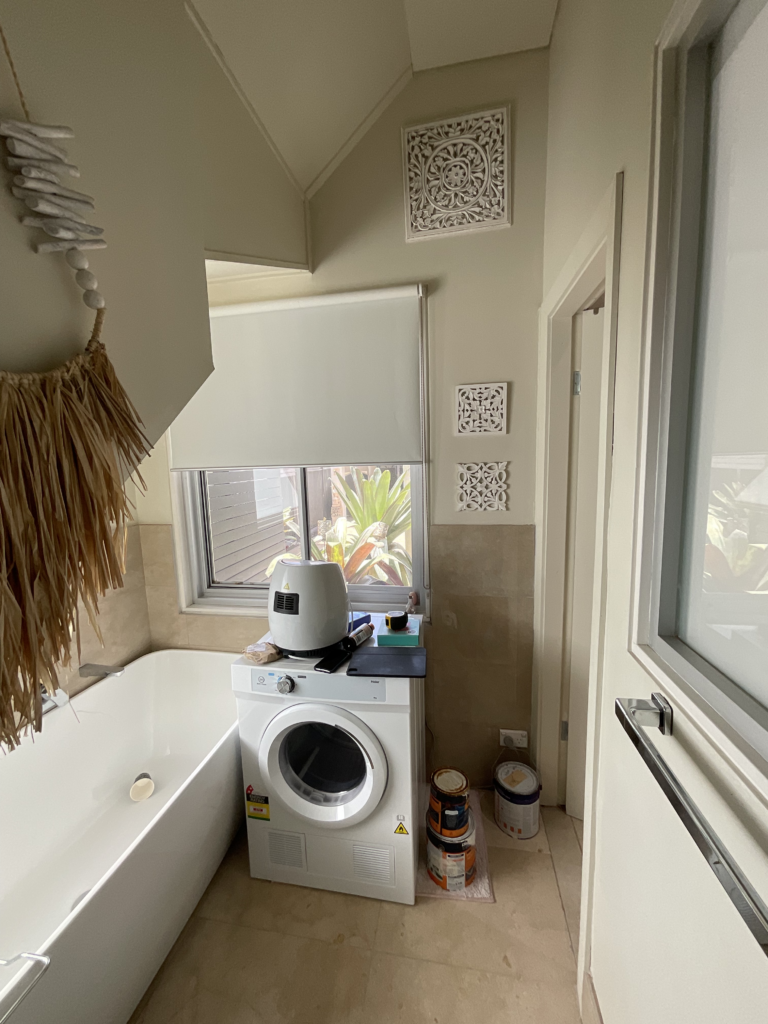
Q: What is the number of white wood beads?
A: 3